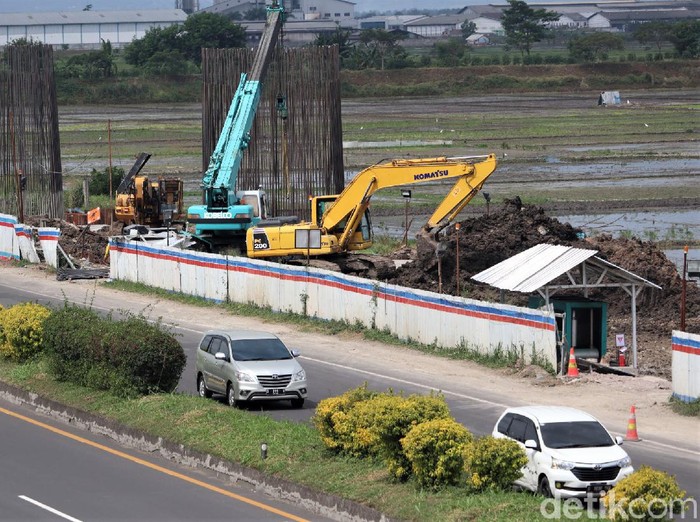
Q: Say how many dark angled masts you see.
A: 1